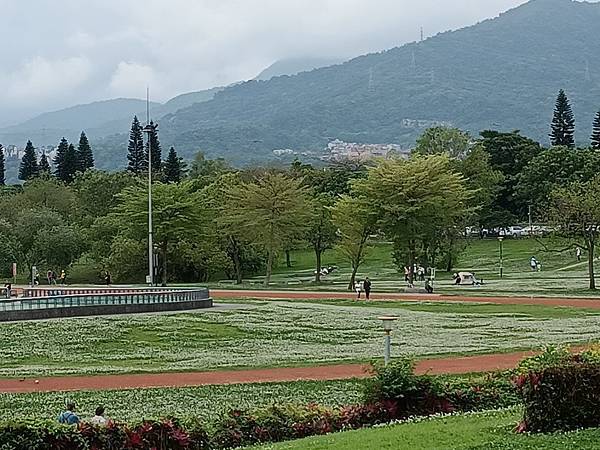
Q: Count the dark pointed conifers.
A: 11